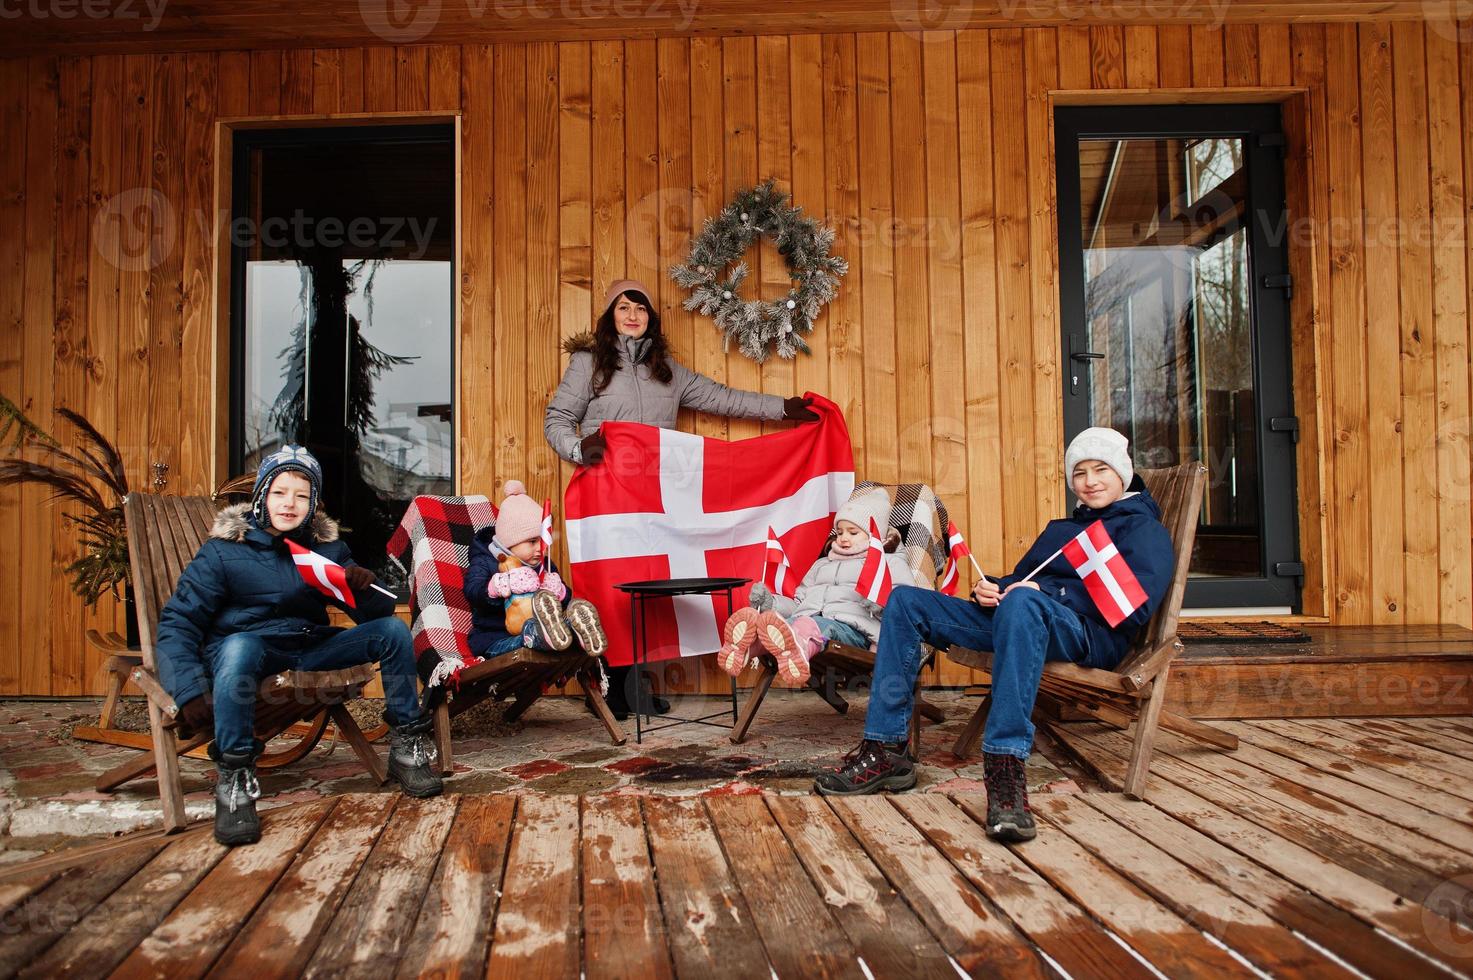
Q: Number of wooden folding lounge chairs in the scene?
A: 4